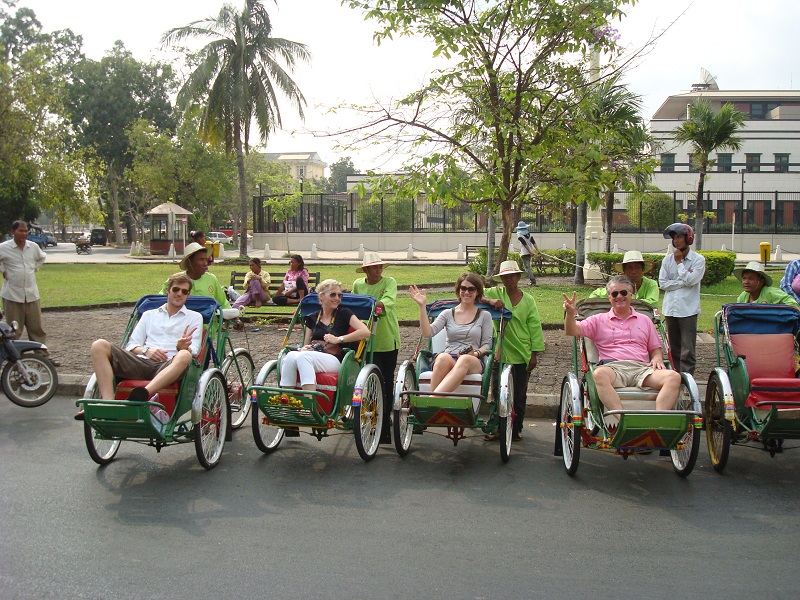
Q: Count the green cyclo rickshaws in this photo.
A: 5